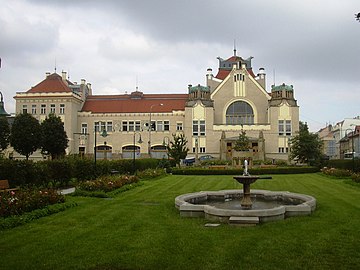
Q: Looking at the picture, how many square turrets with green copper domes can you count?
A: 2